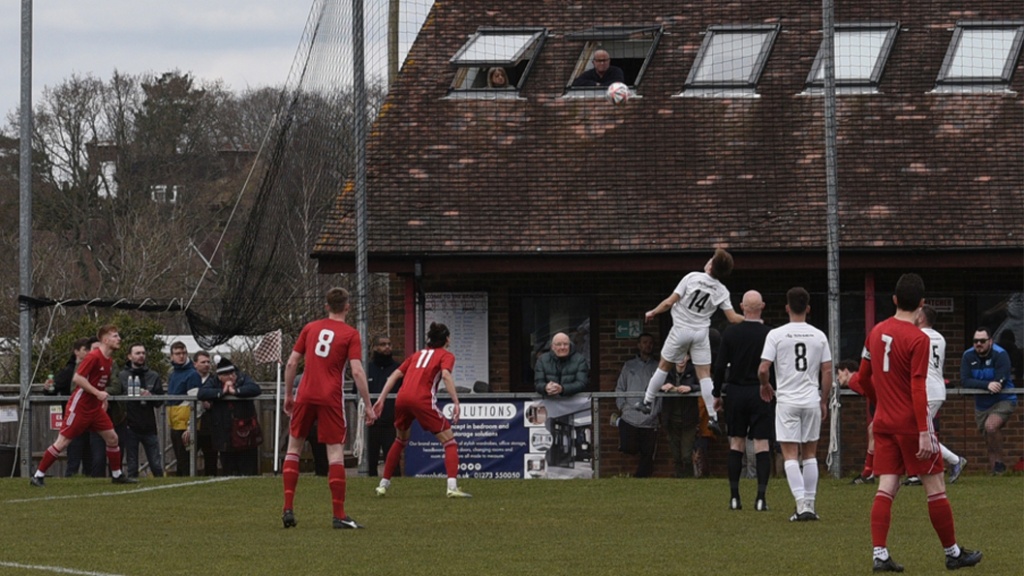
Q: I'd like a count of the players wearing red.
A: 5